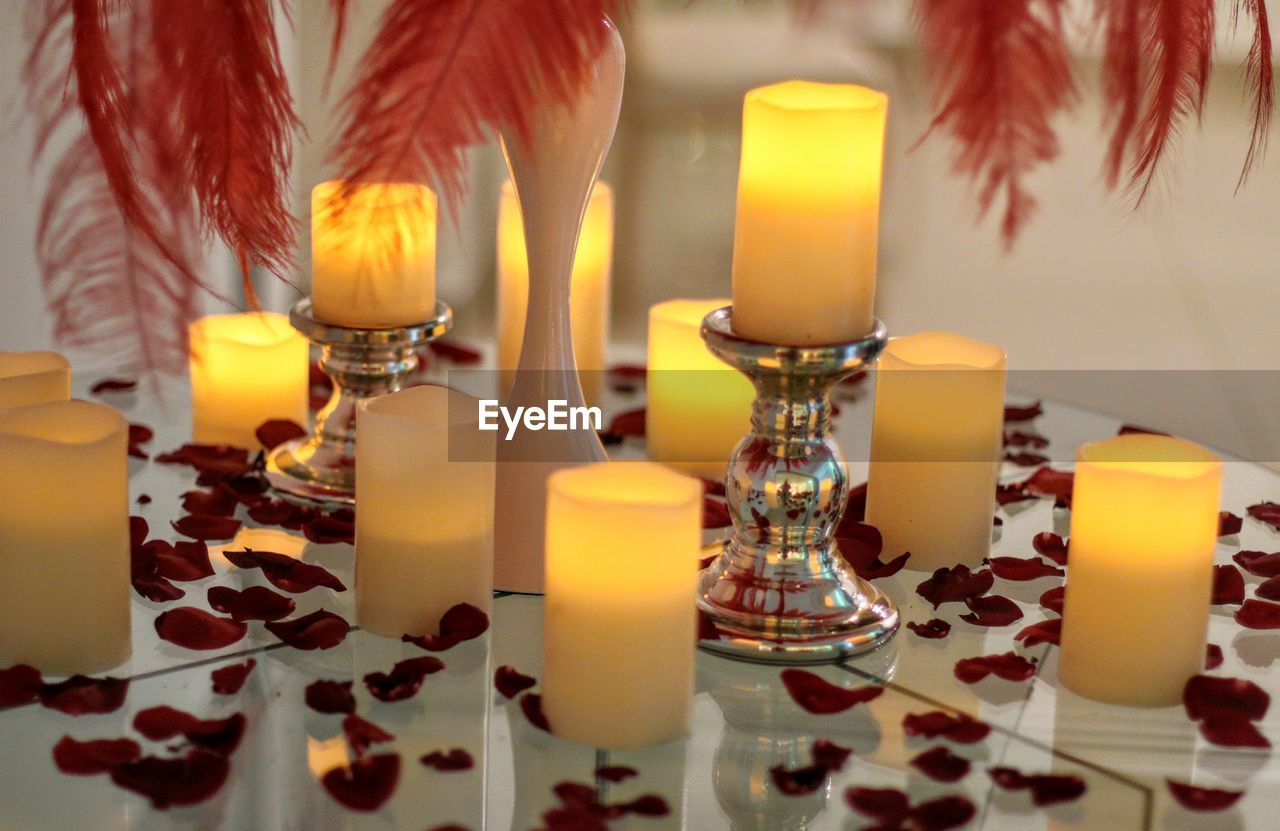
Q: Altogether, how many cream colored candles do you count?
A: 11